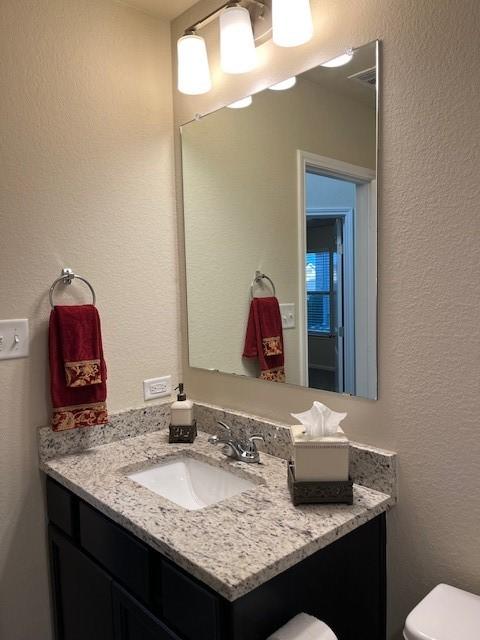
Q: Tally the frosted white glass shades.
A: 3